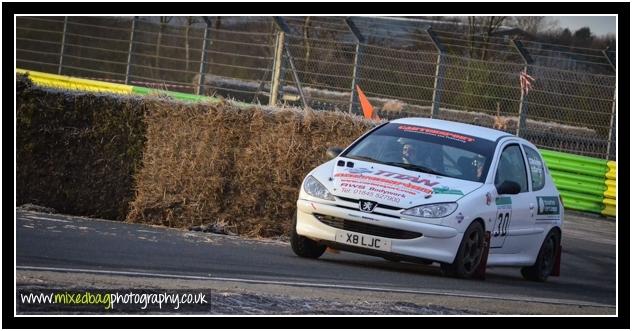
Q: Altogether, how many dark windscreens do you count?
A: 1